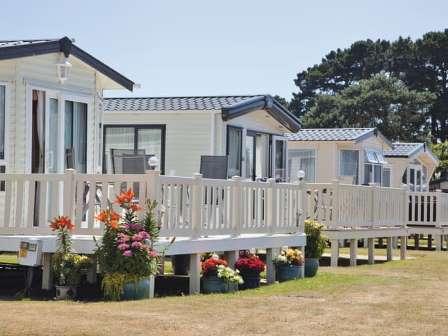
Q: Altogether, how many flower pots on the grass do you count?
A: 6